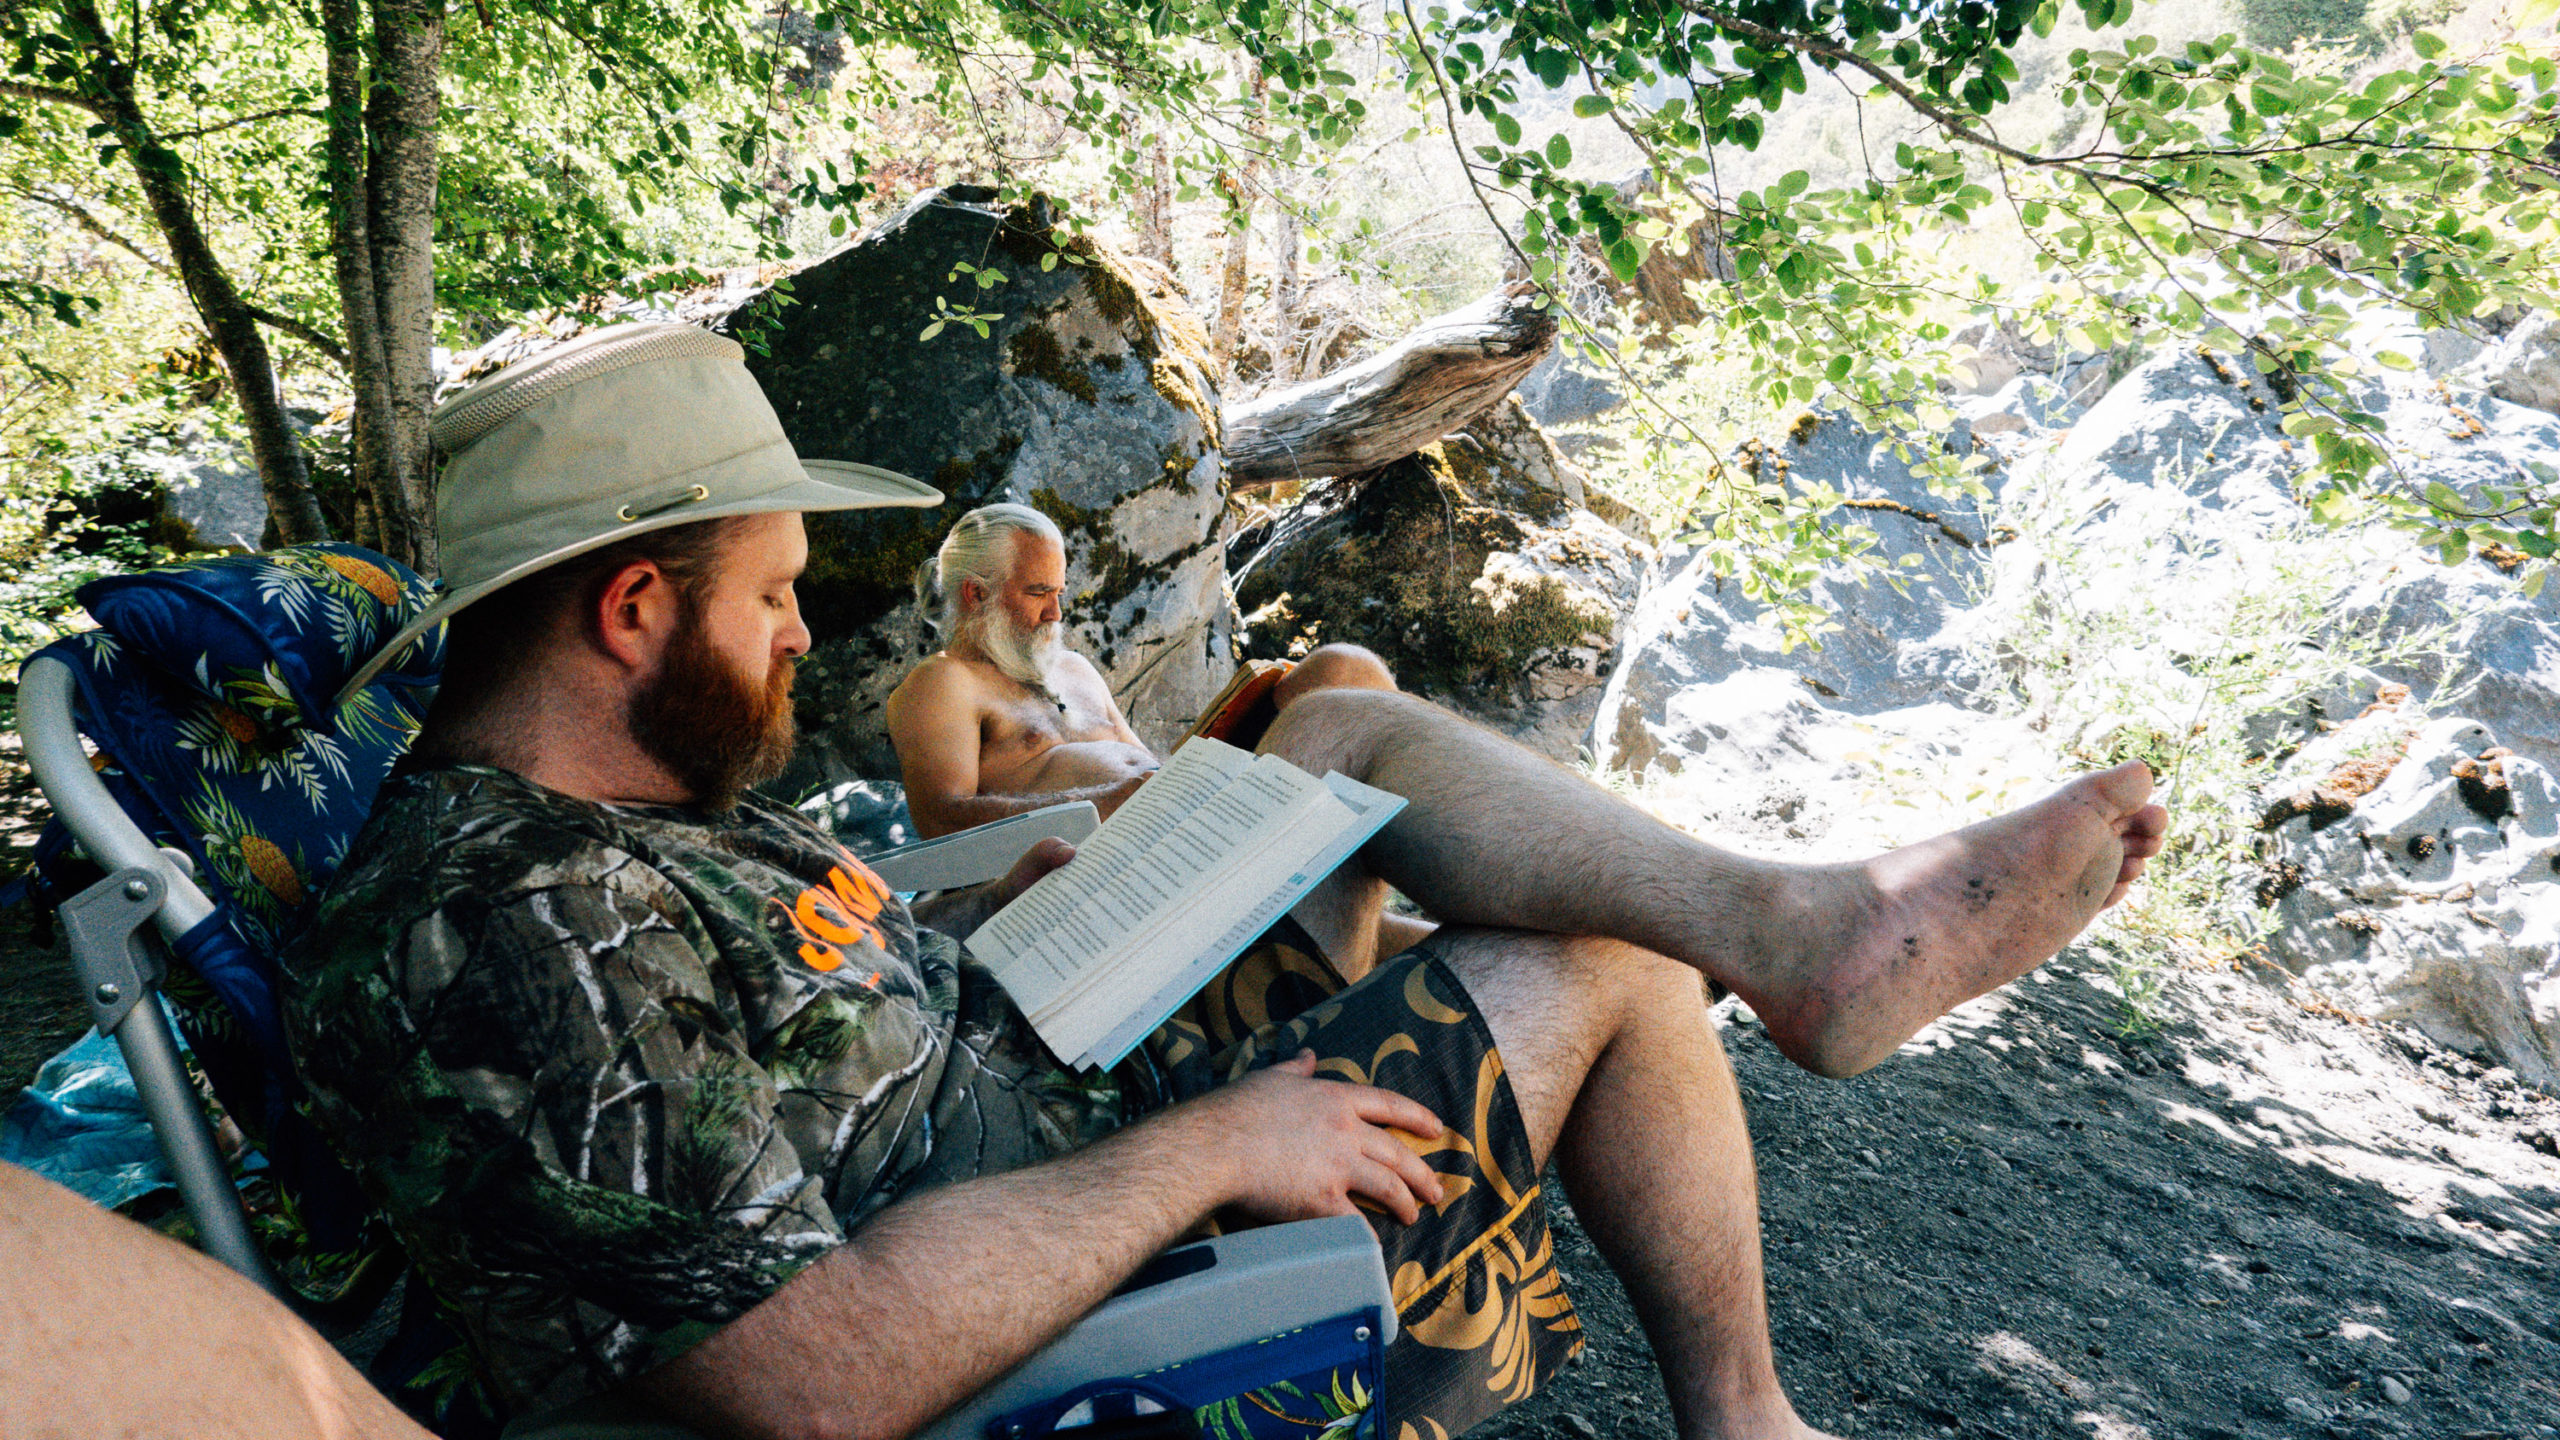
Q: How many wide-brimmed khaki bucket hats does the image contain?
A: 1